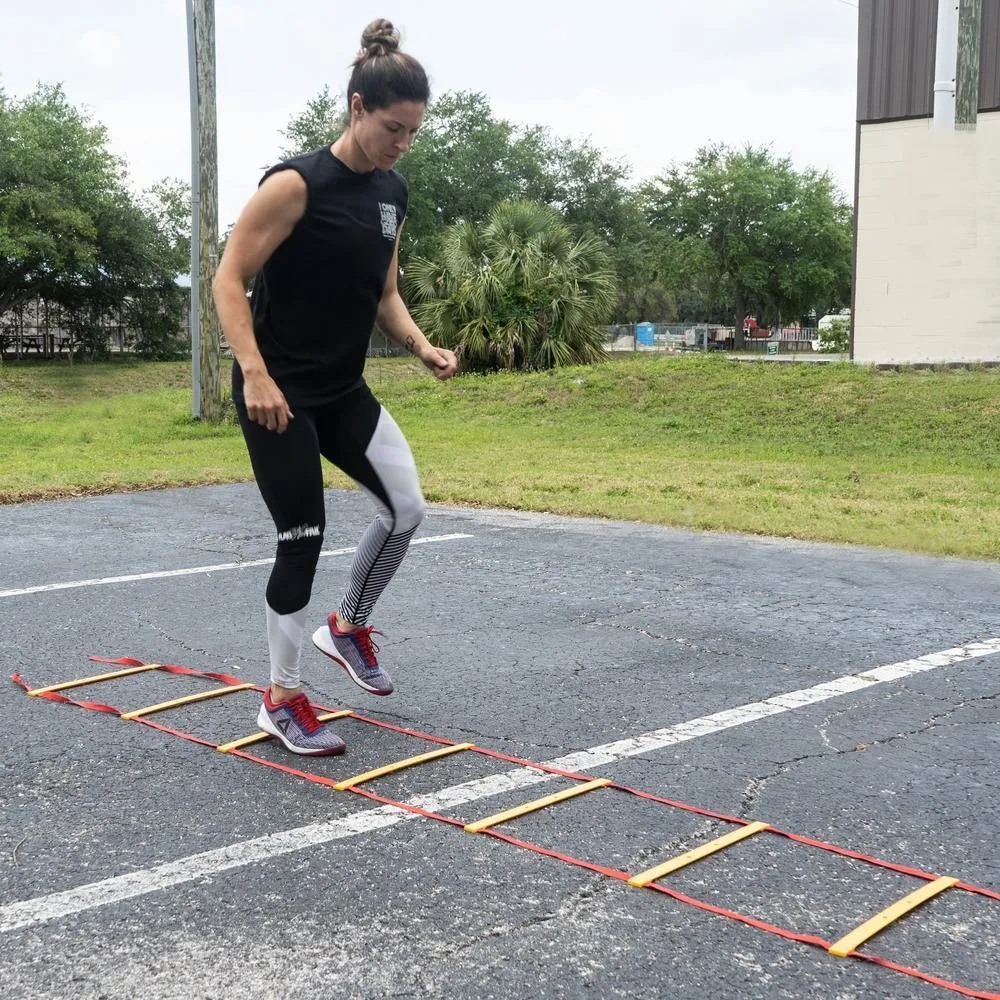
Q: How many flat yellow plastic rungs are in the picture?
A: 7